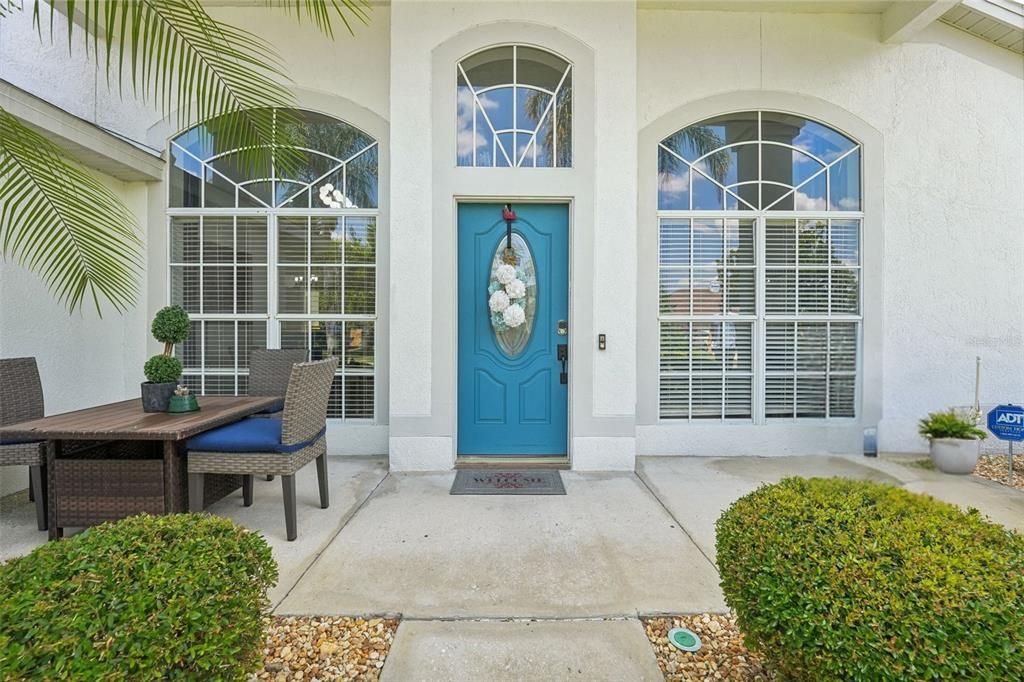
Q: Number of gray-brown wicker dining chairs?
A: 3